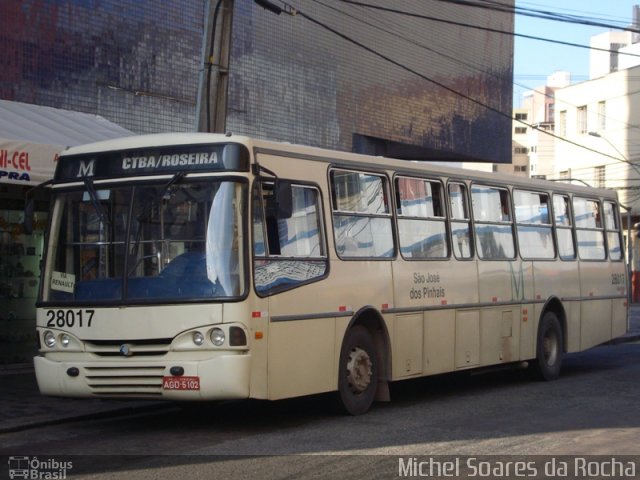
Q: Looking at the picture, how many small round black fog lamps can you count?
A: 2